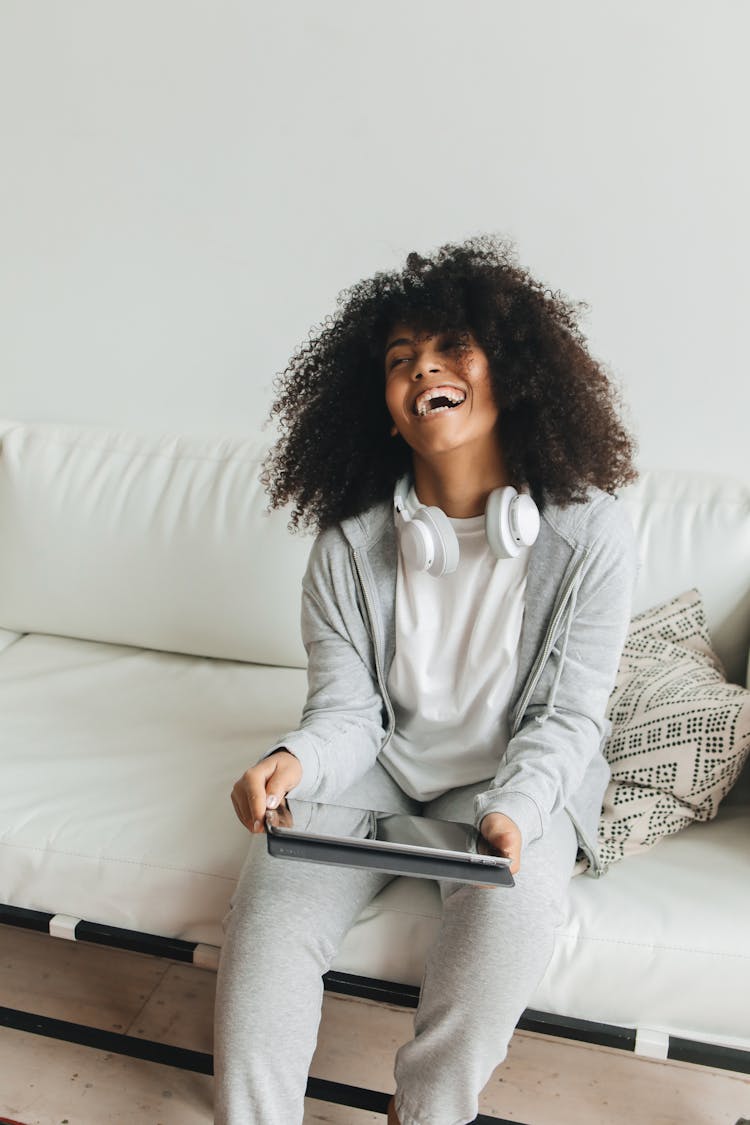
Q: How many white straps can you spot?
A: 3